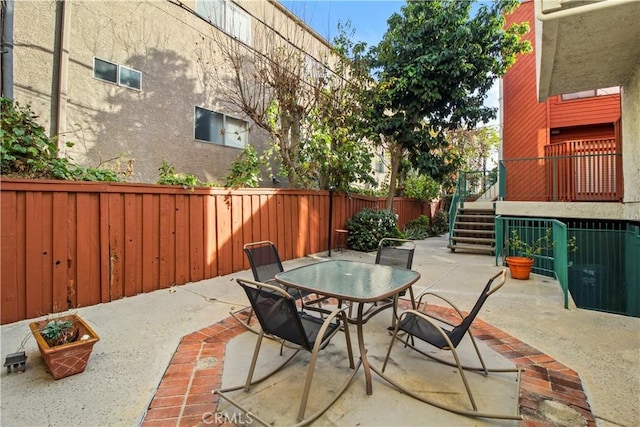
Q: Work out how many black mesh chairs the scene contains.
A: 4